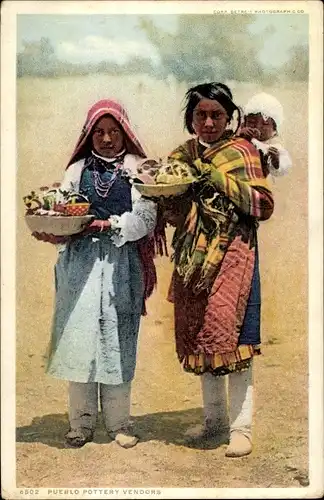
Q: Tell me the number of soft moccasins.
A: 4